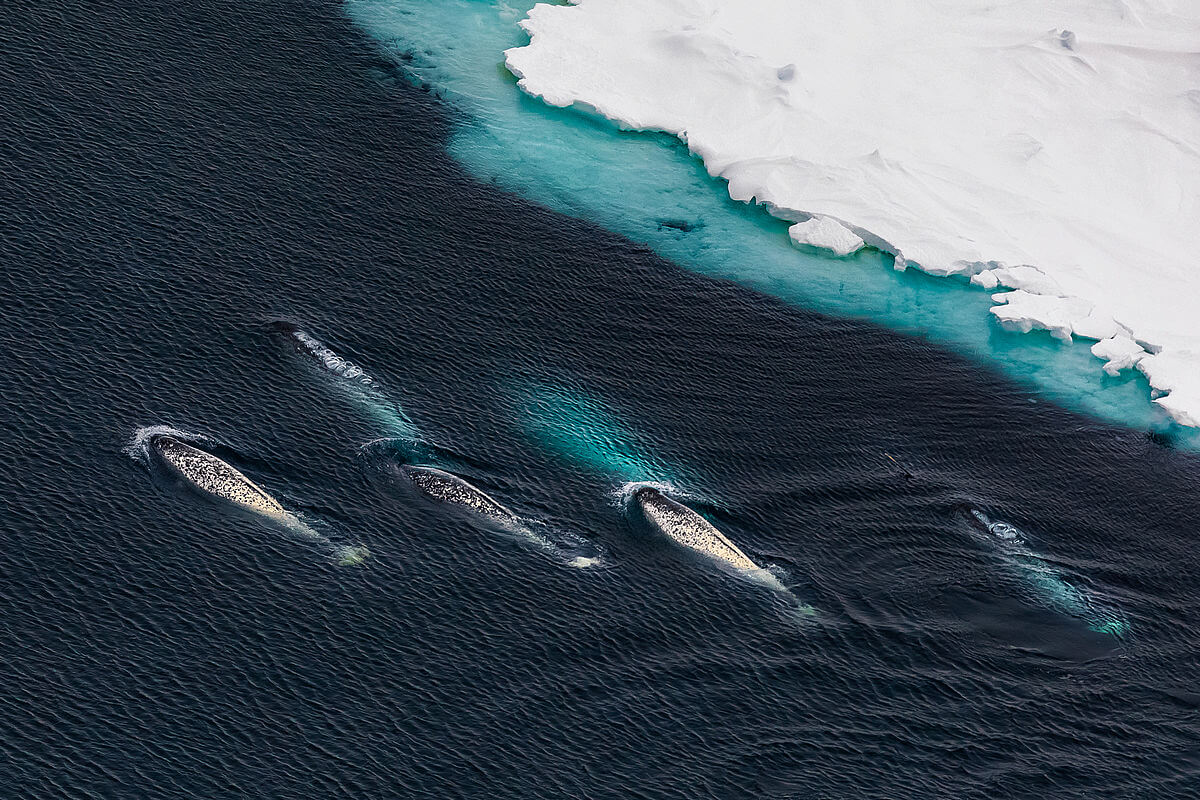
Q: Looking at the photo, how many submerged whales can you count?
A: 3